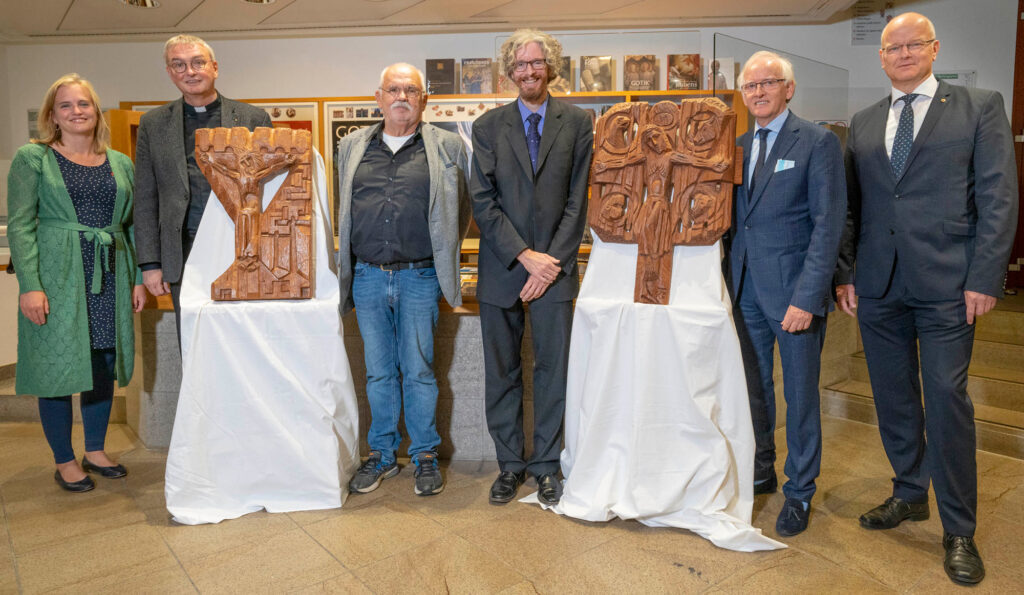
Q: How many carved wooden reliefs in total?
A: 2